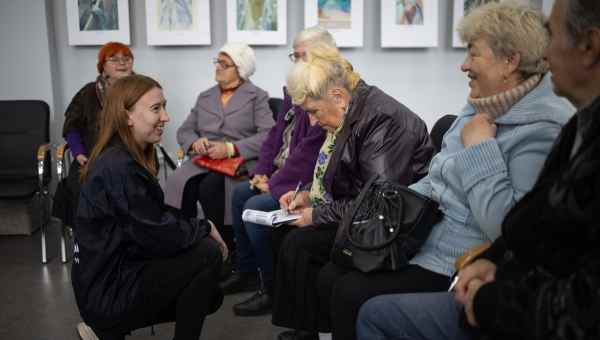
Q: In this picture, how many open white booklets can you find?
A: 1